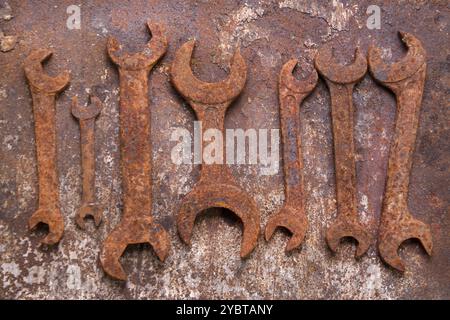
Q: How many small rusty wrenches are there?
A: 1